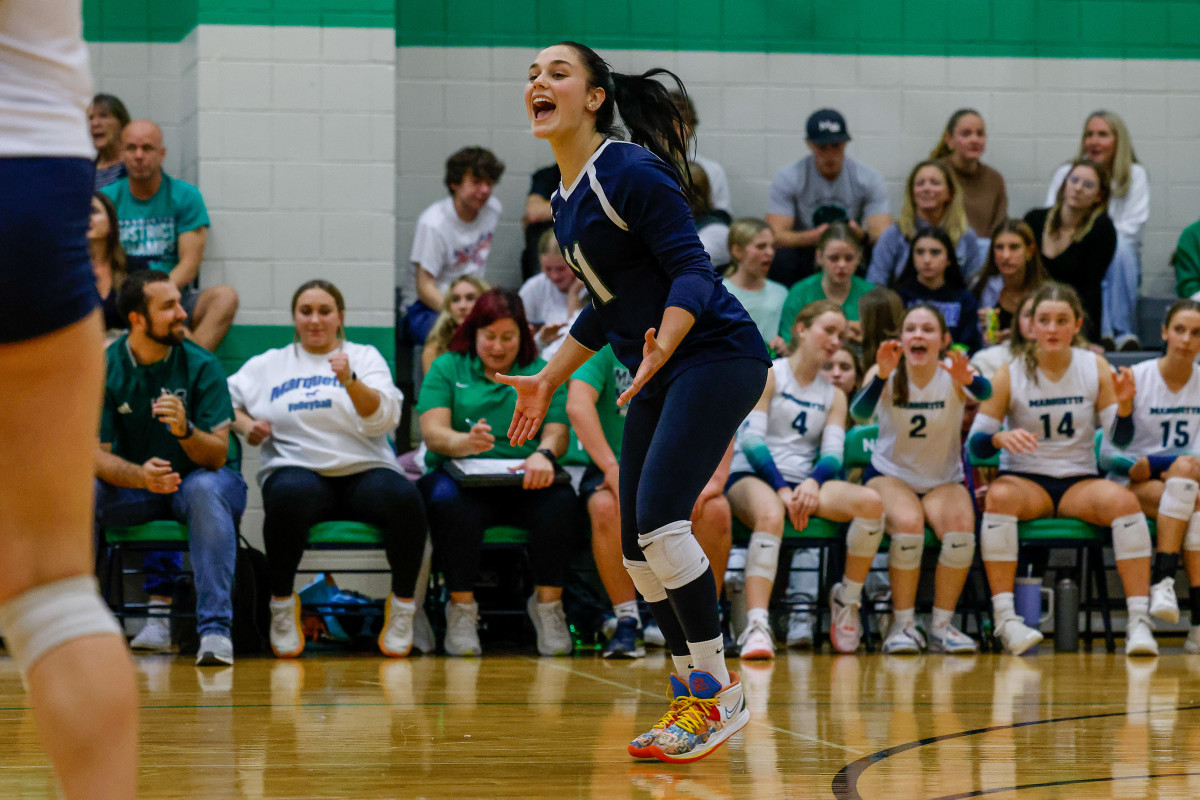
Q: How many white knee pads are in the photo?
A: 11